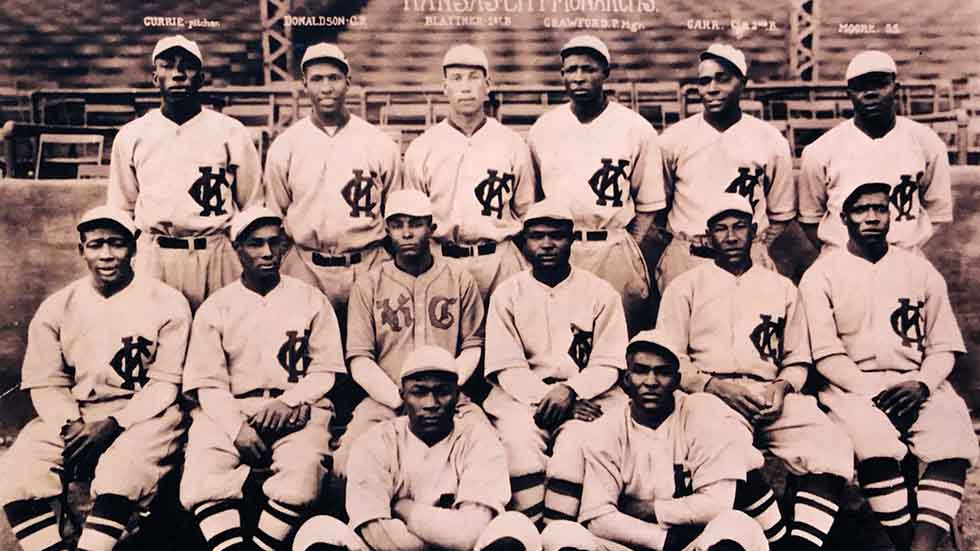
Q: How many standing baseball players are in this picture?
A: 6